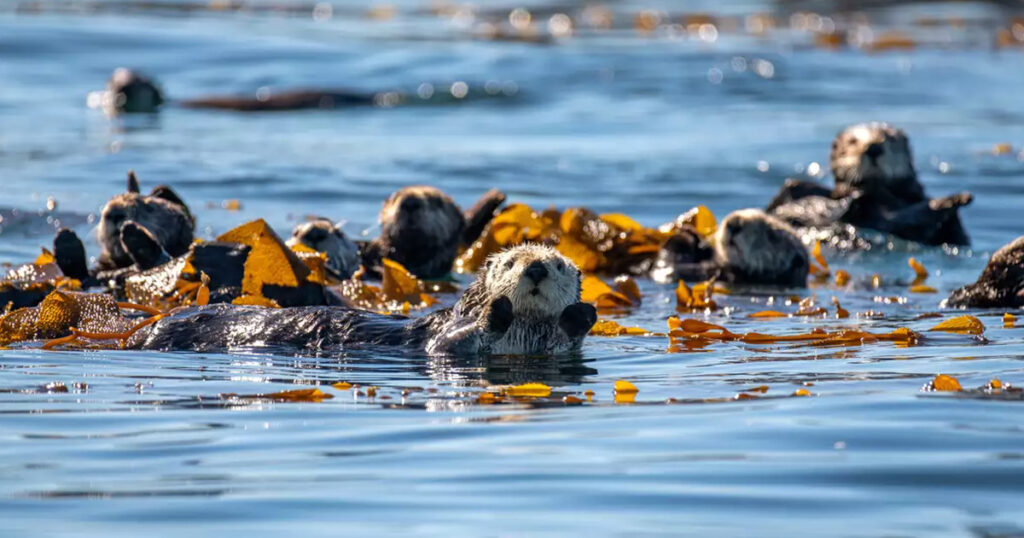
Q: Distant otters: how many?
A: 1